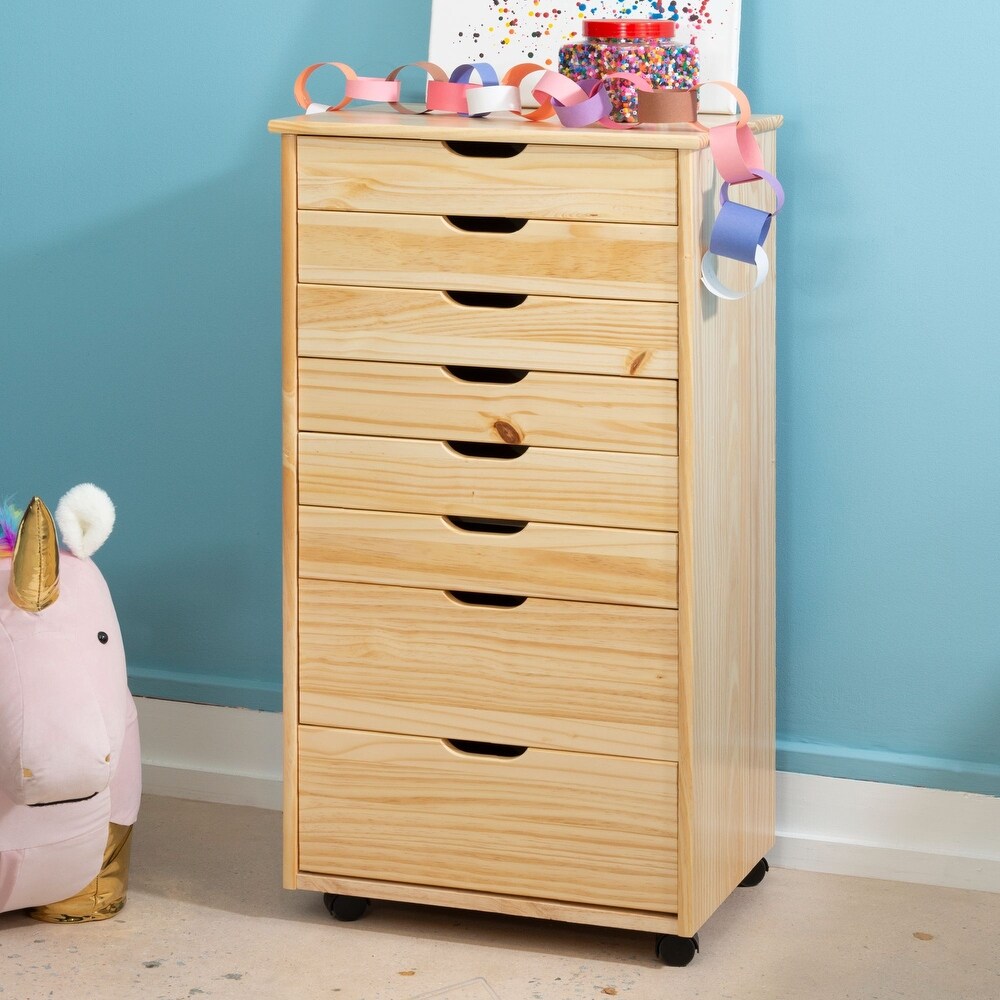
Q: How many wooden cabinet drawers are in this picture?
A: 8